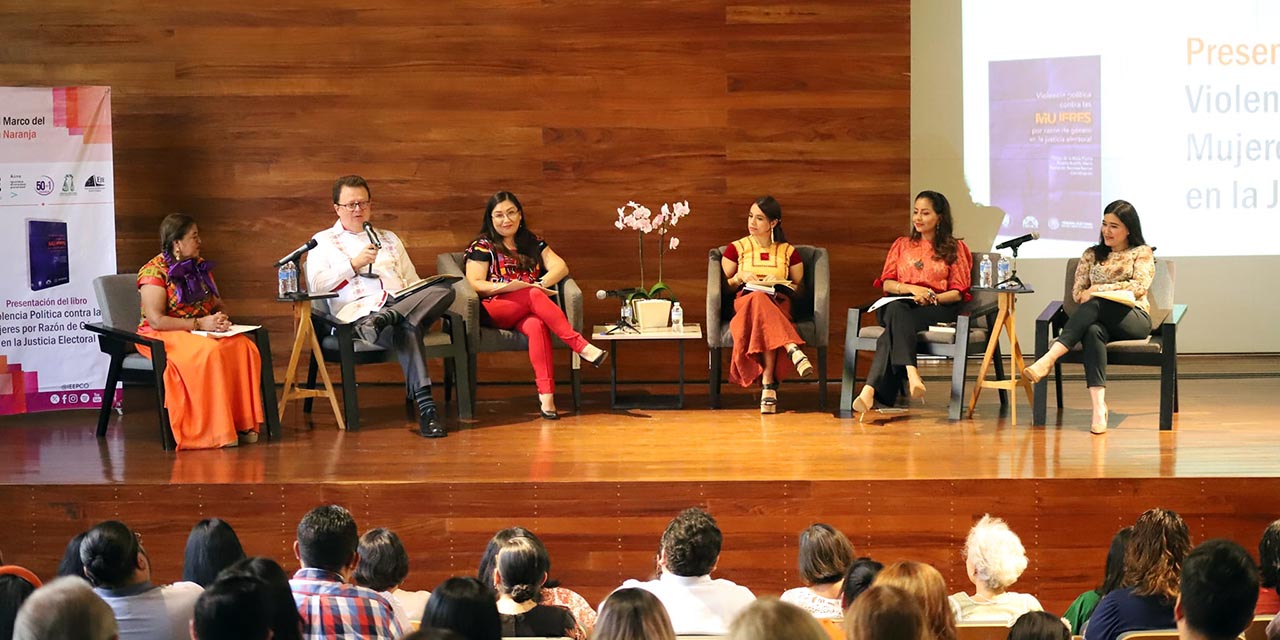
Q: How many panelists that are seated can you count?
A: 6